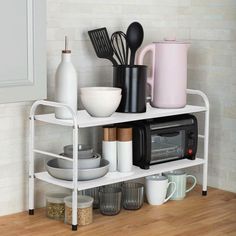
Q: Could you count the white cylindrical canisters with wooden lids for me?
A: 2